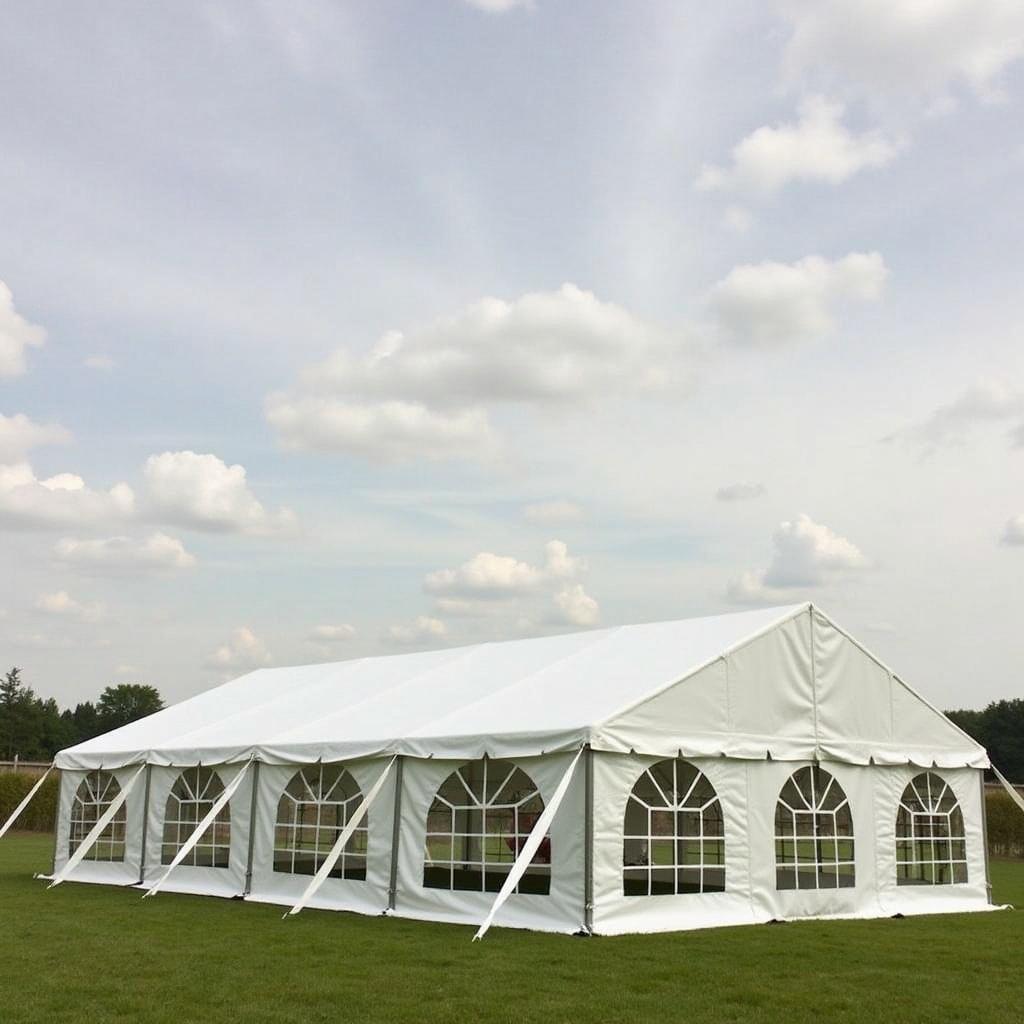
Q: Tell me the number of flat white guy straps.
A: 6